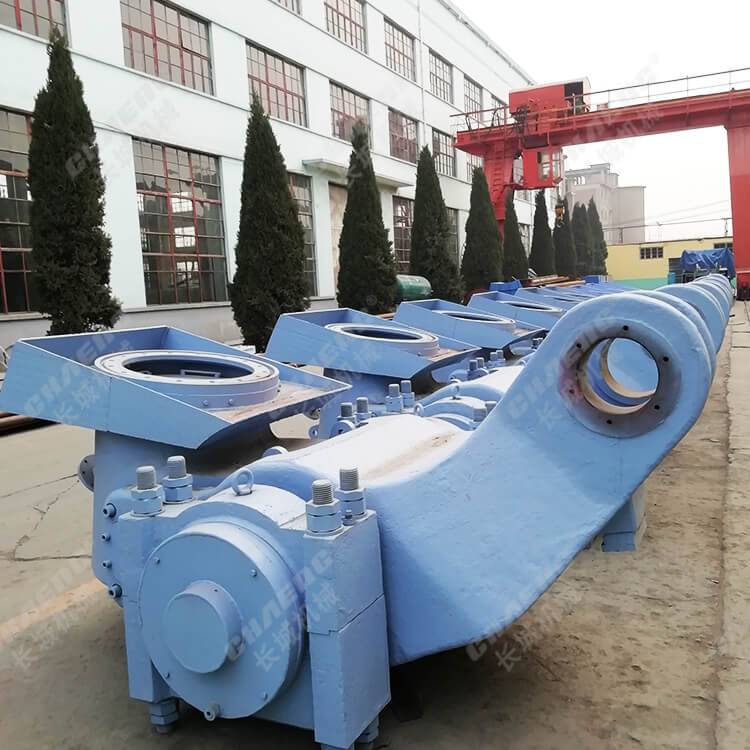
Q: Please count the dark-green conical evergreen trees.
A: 10